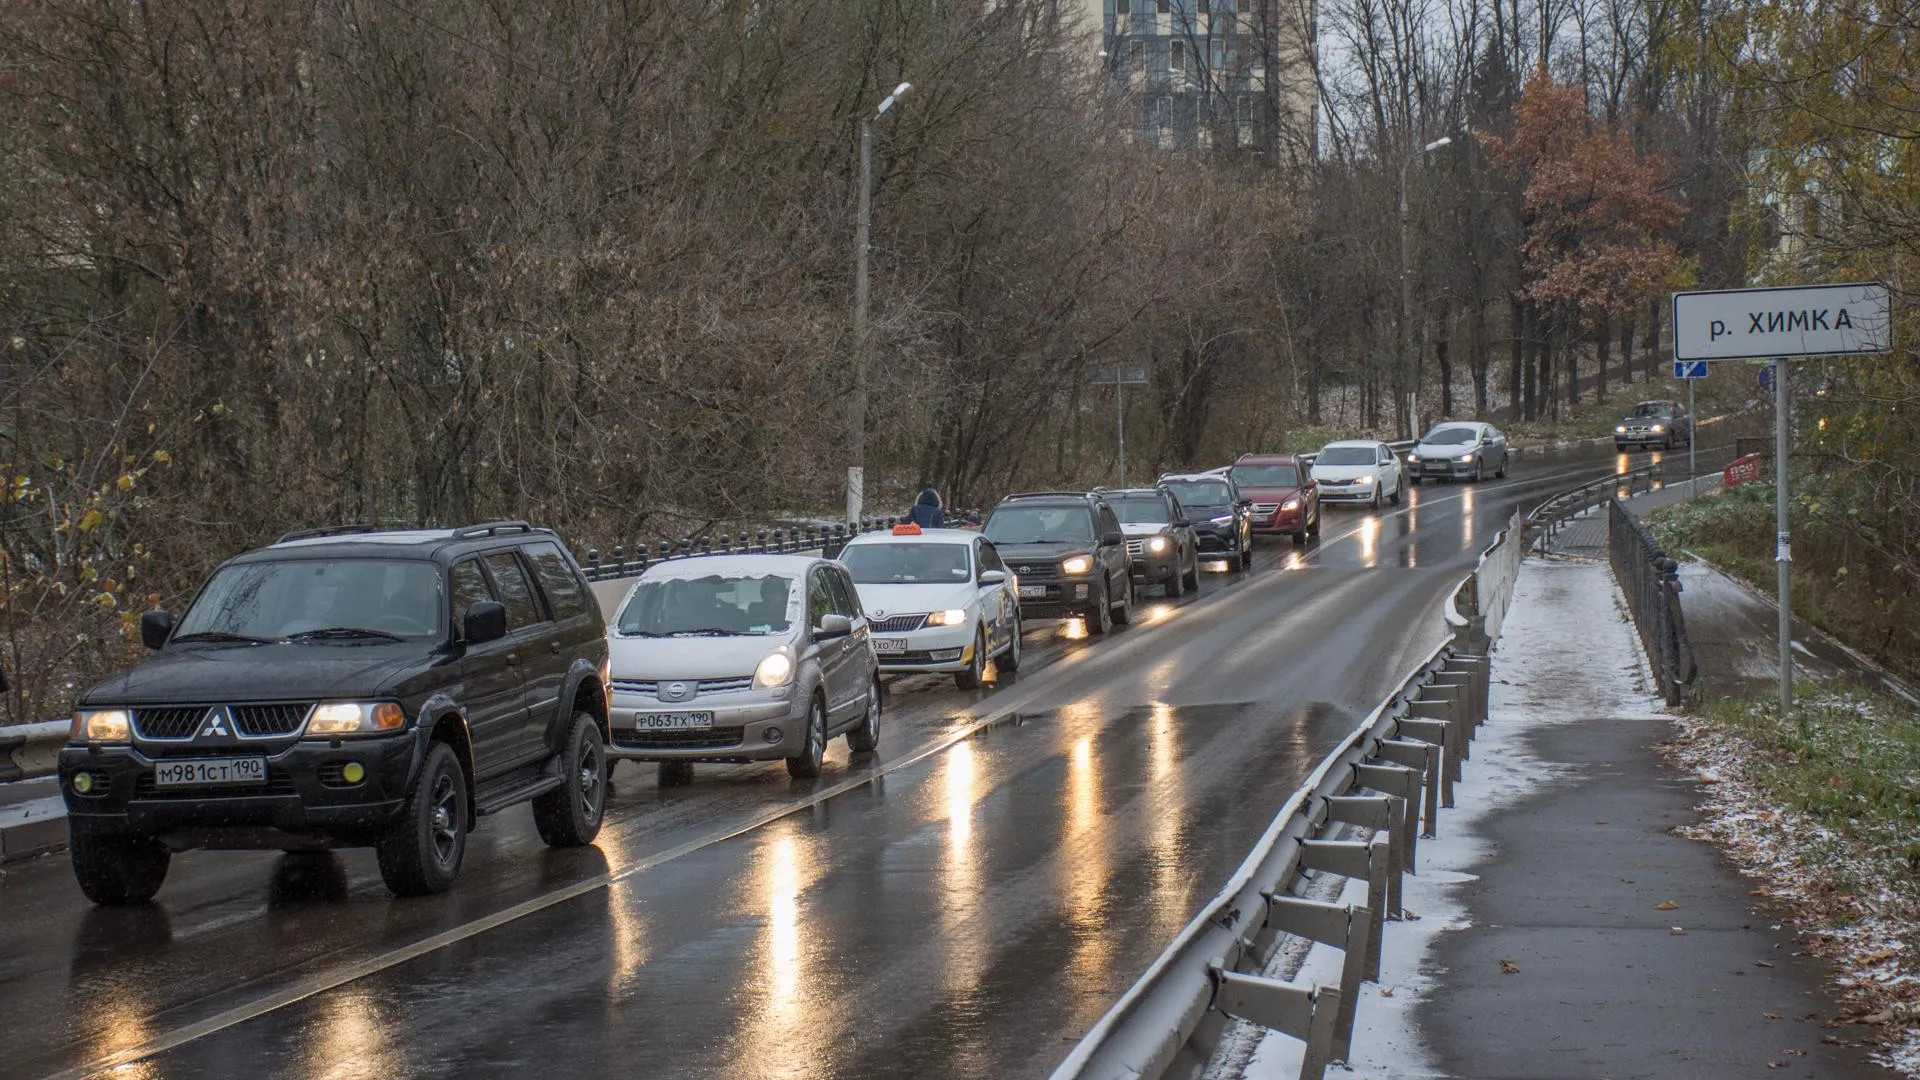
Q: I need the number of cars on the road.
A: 10